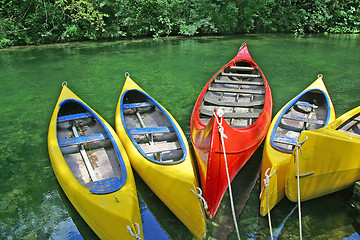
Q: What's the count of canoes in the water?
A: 5